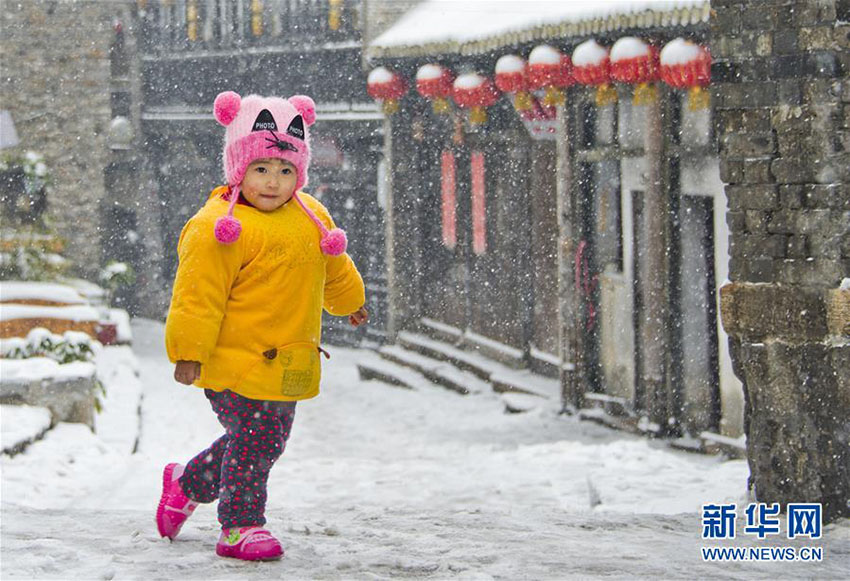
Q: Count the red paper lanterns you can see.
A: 8